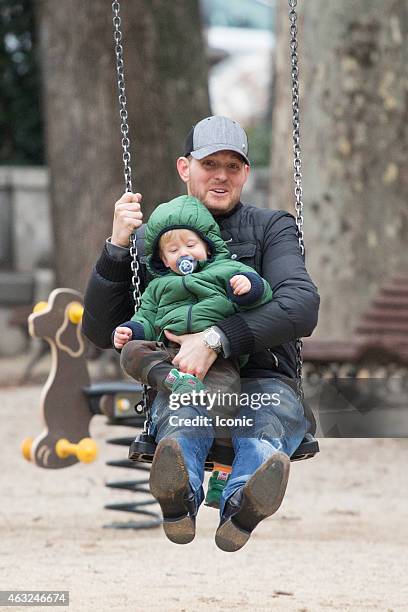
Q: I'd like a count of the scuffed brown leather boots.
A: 2